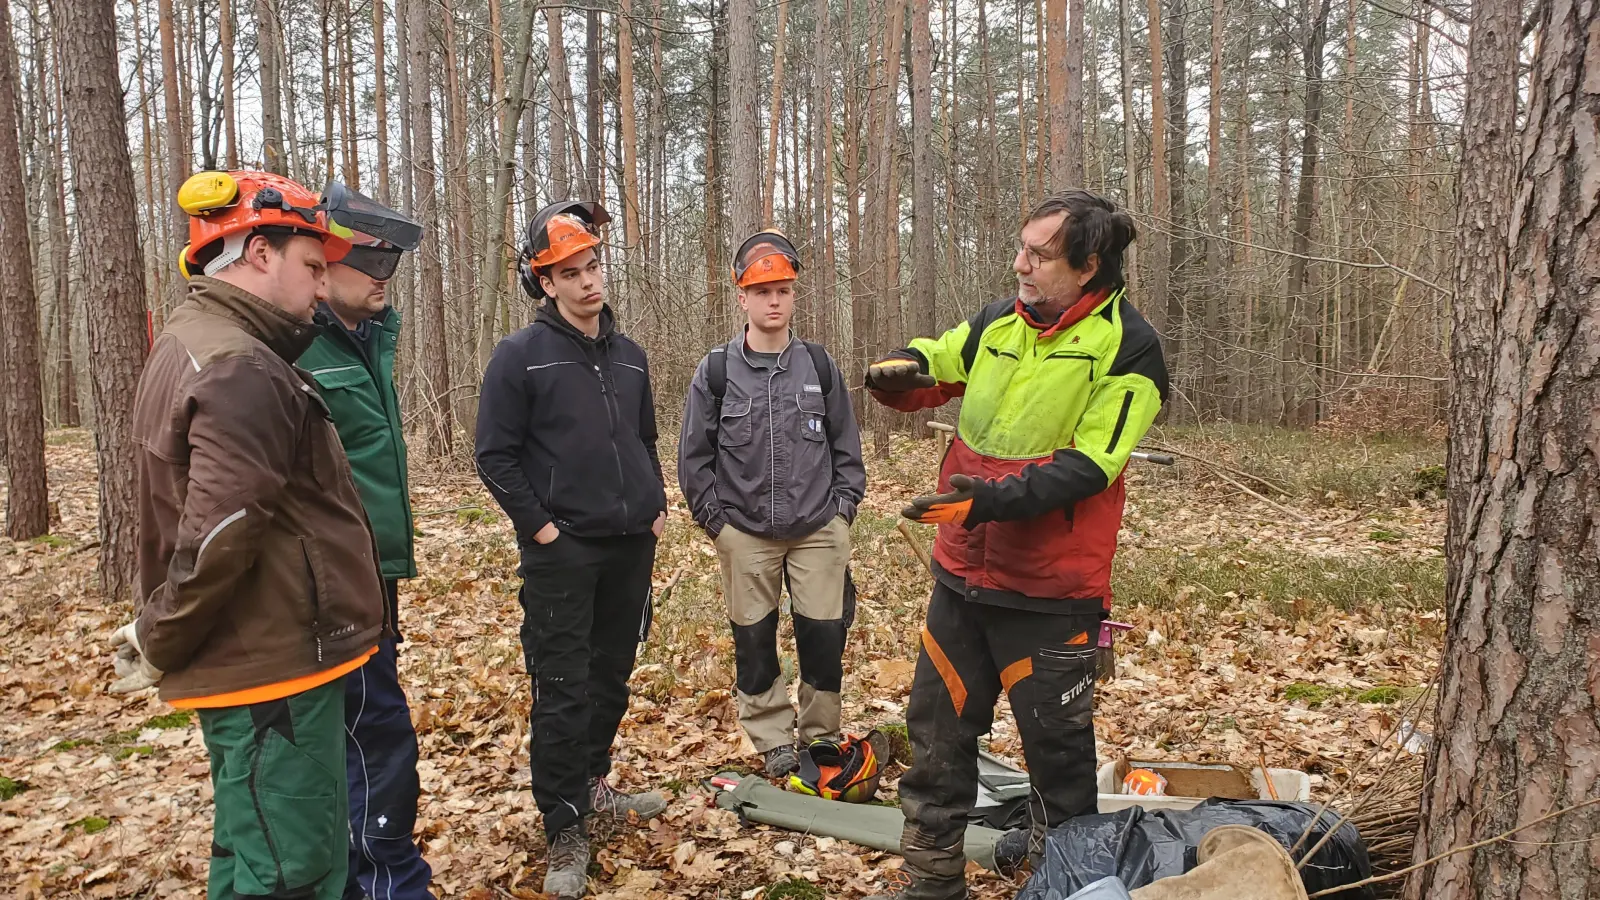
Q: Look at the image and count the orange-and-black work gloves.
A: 2